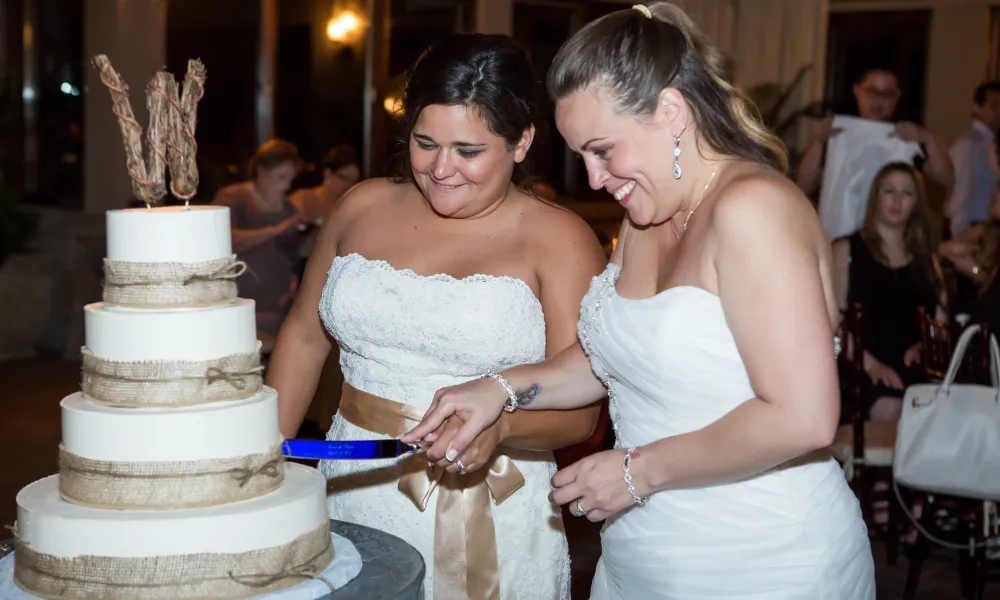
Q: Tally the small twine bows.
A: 4